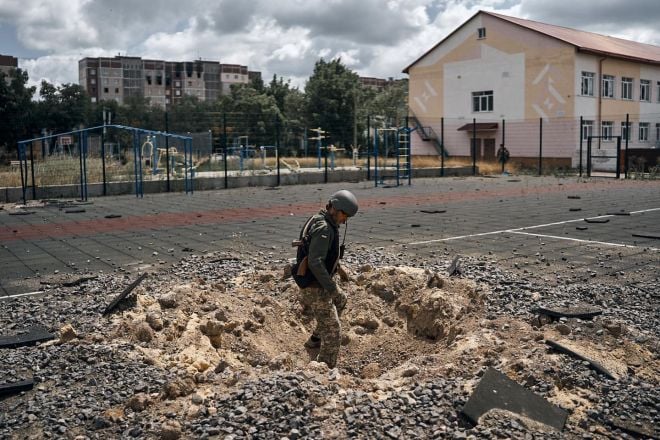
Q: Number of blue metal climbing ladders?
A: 1